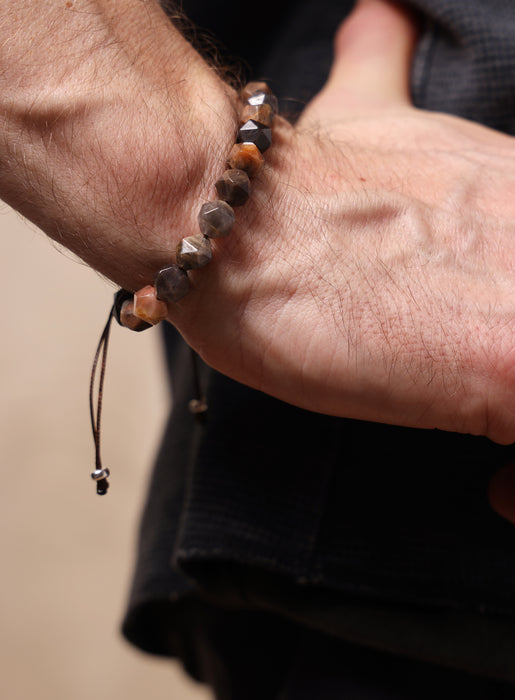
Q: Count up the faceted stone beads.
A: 11